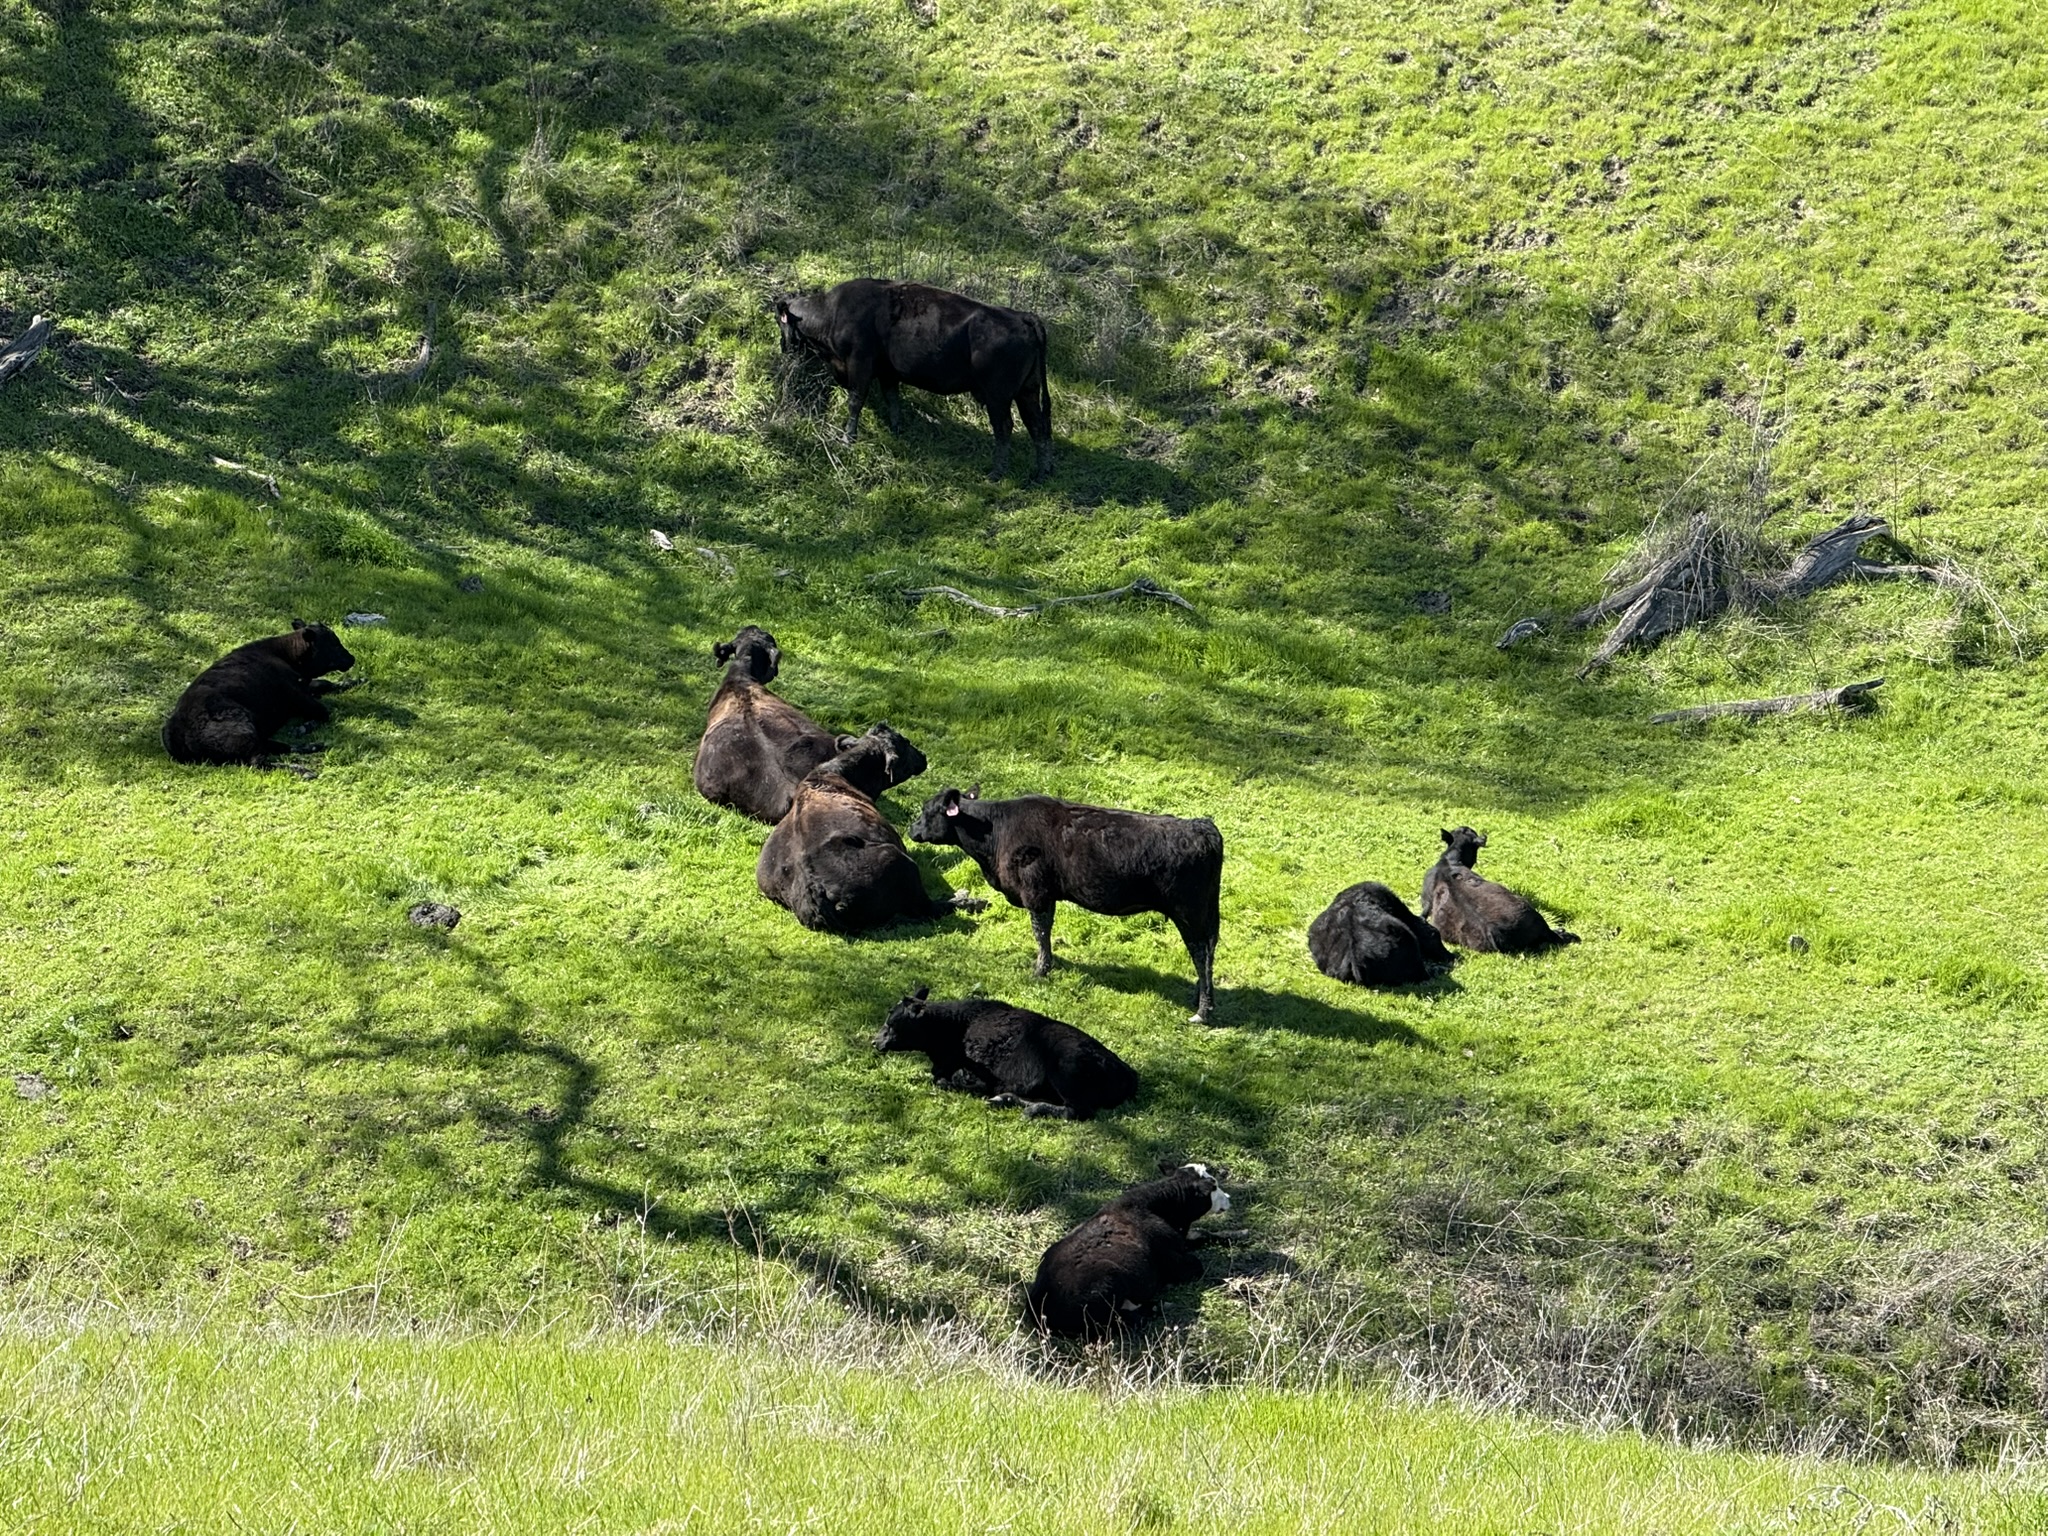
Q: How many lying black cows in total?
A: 7